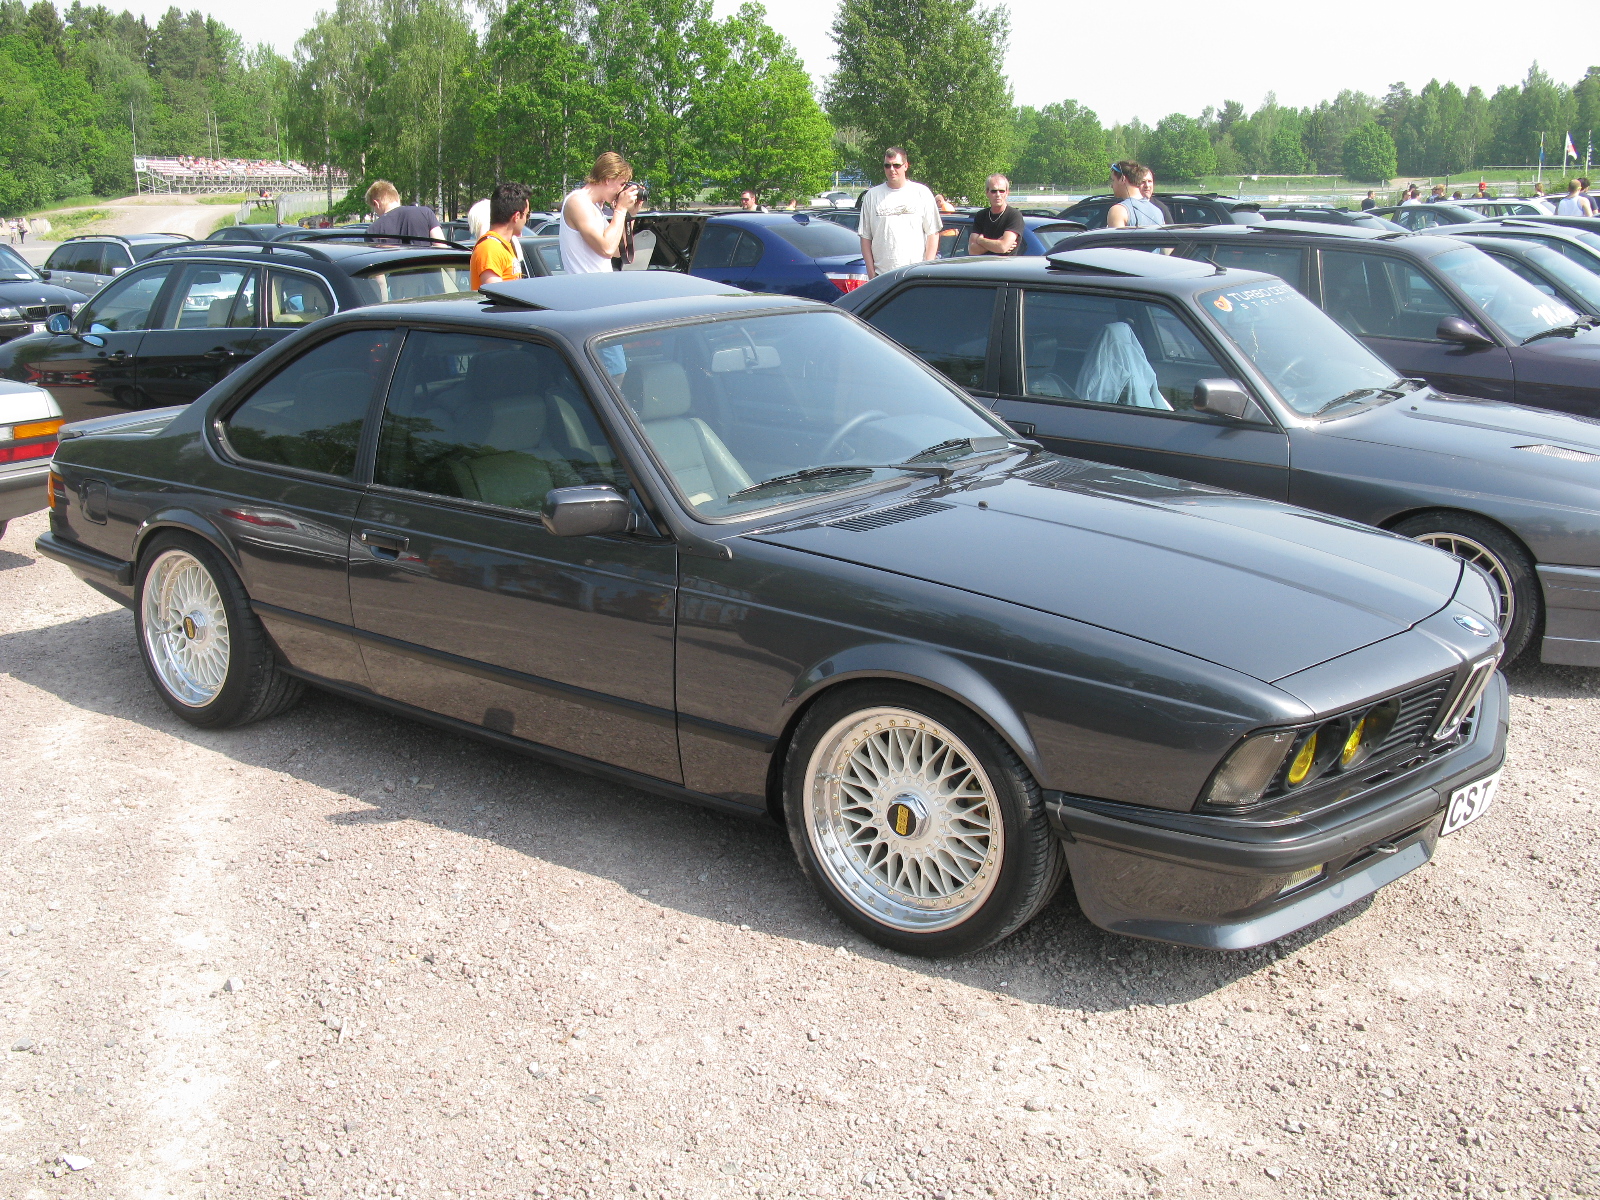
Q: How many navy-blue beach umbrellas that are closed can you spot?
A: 0